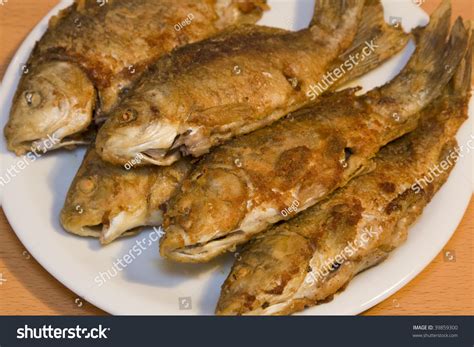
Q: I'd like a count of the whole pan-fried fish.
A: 5